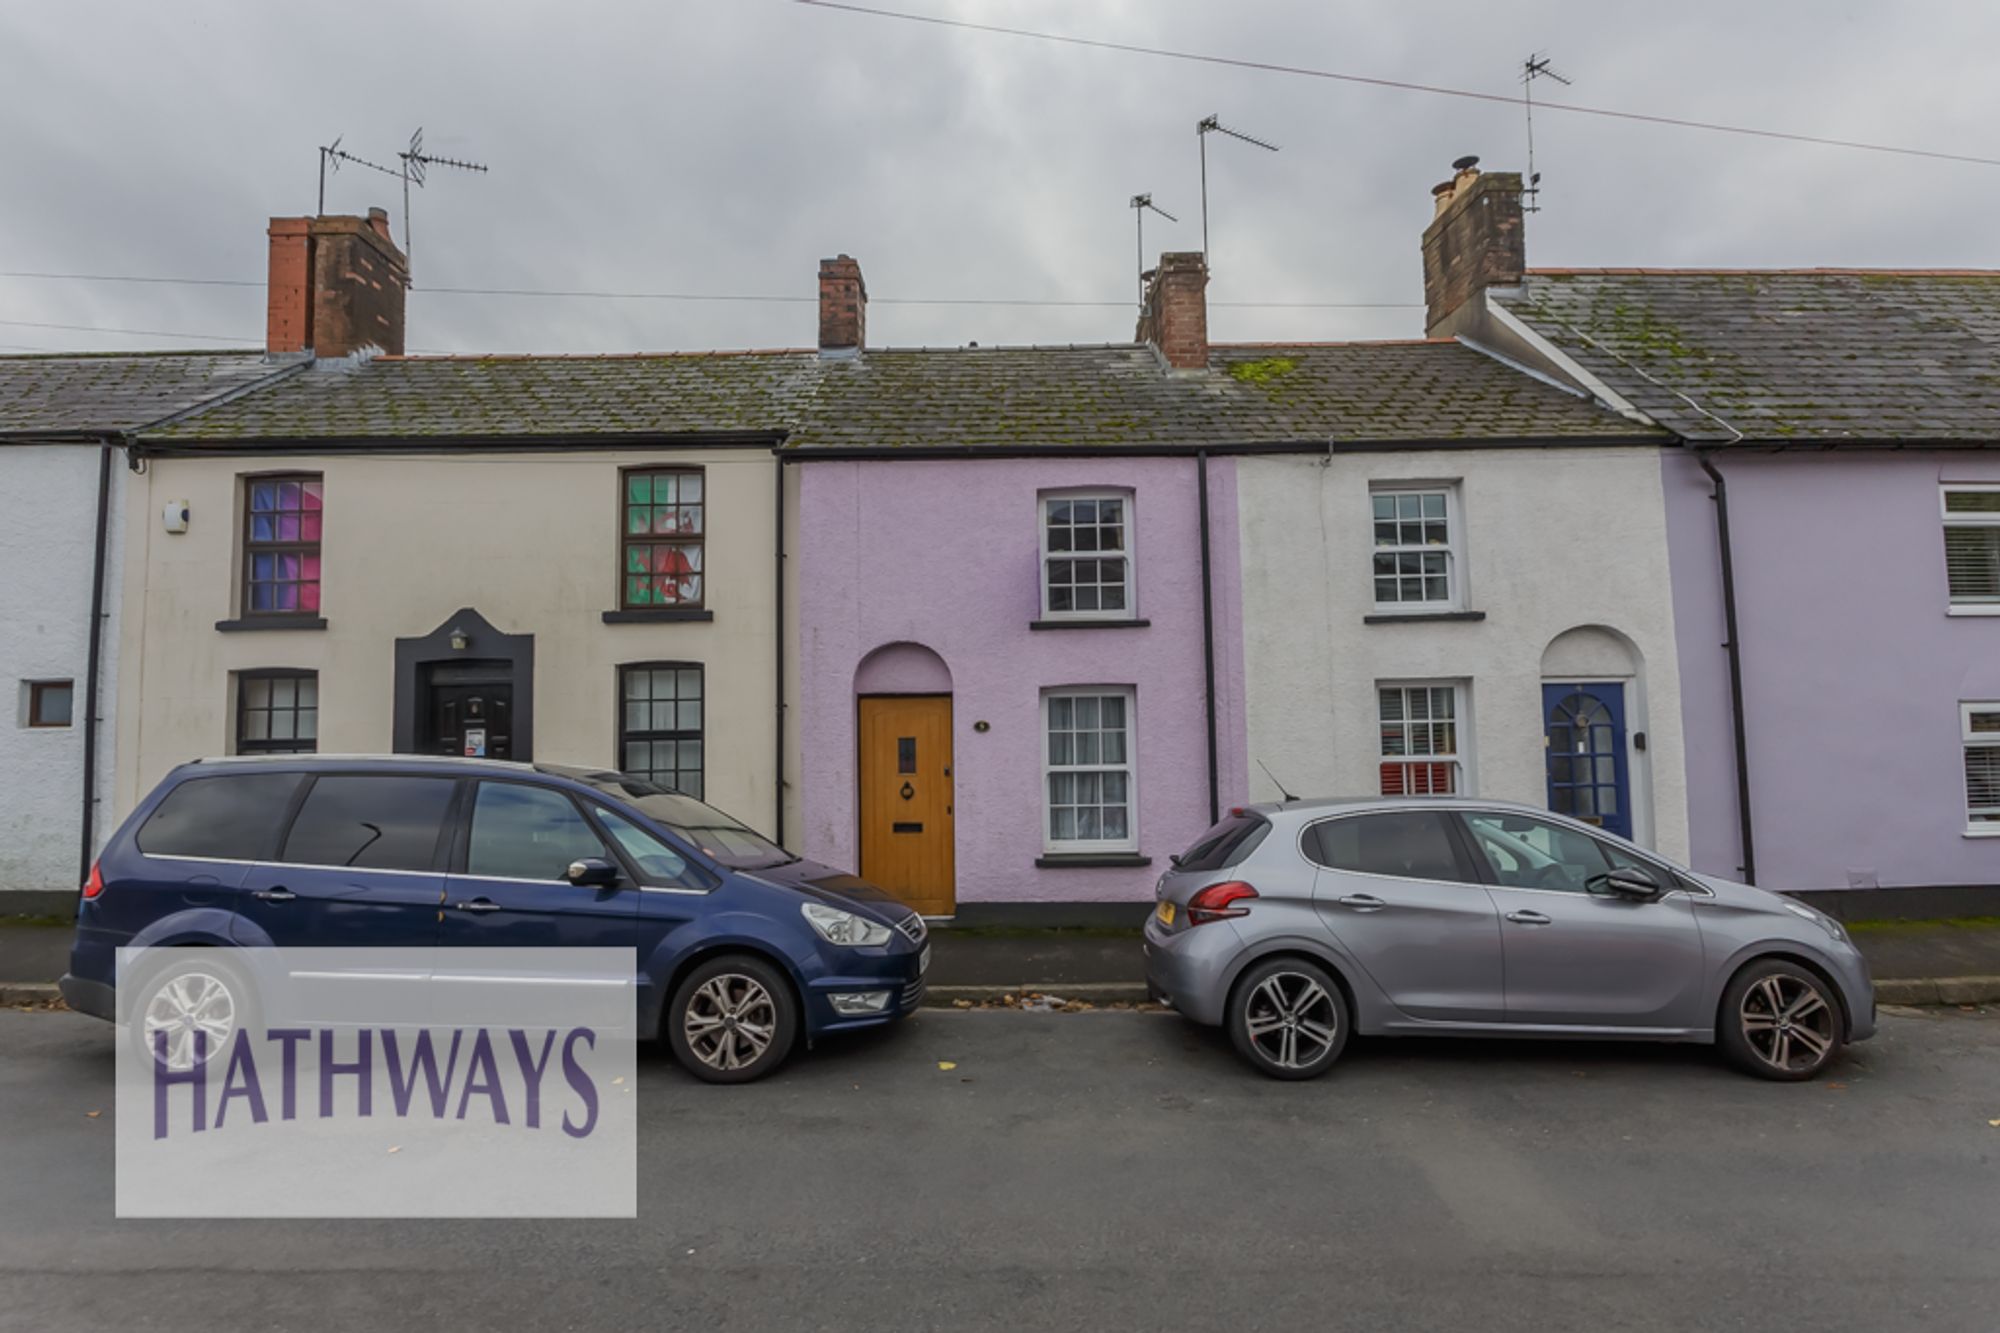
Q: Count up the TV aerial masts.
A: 5